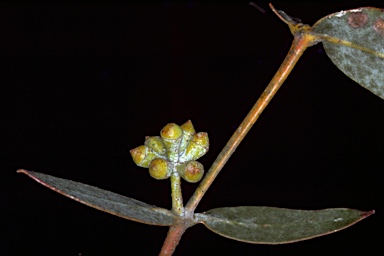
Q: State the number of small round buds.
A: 7